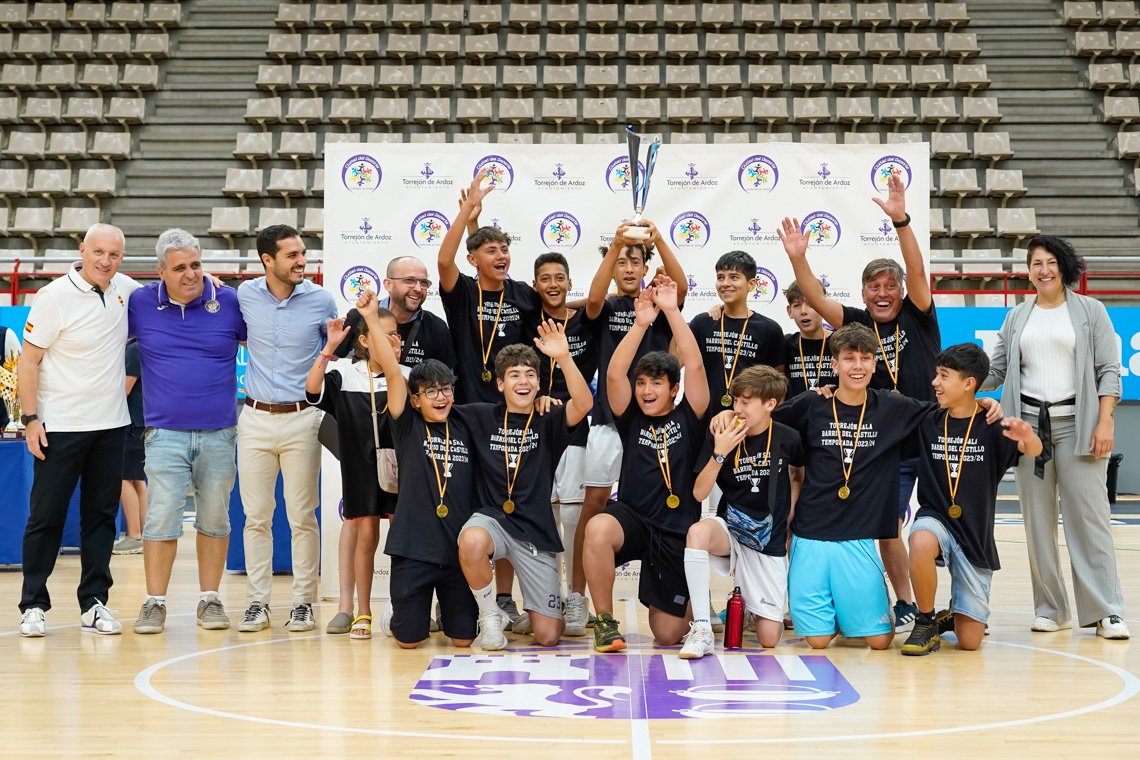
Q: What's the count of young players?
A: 11